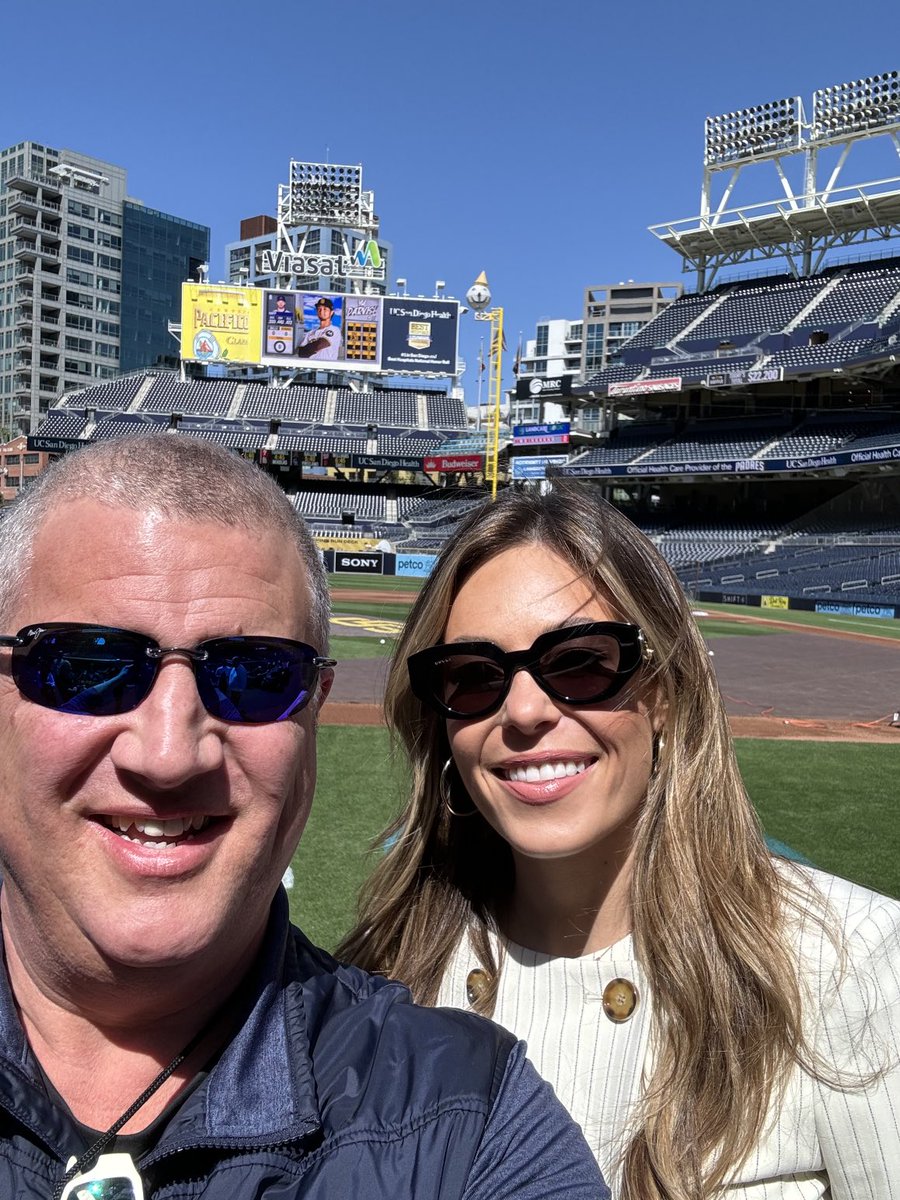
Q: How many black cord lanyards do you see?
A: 1